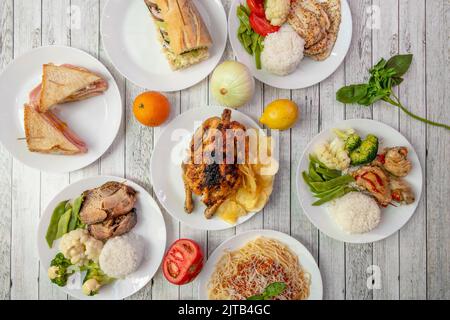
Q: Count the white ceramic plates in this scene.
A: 7